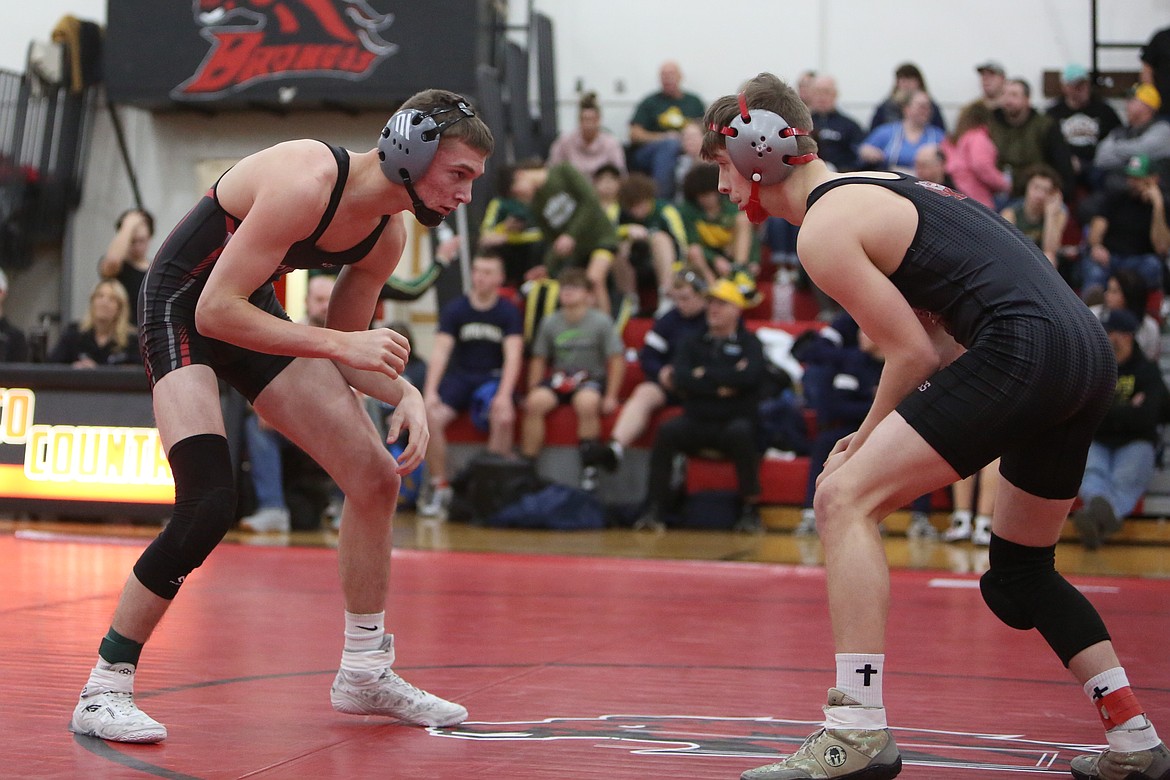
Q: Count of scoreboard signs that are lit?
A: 1